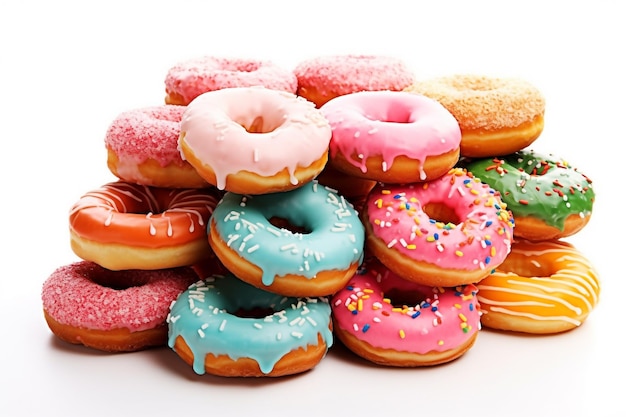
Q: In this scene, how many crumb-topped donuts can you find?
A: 5